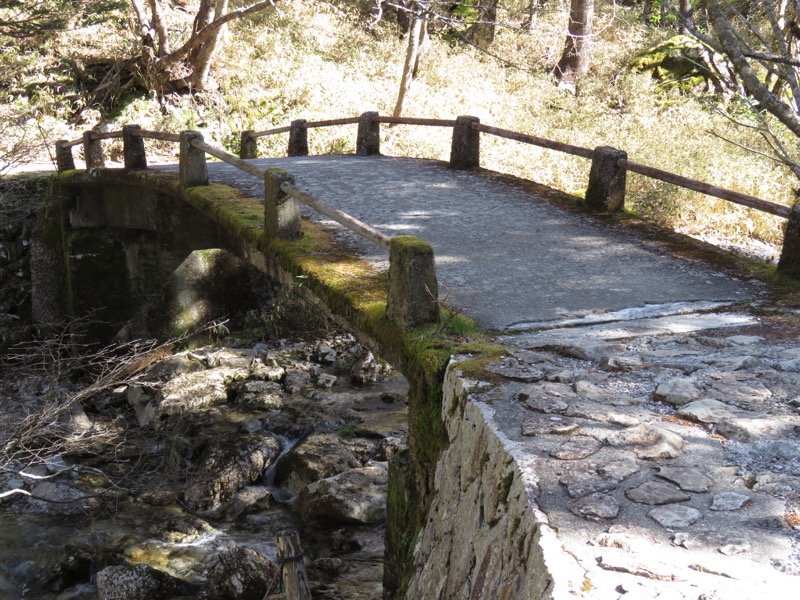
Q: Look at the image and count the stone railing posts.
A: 12